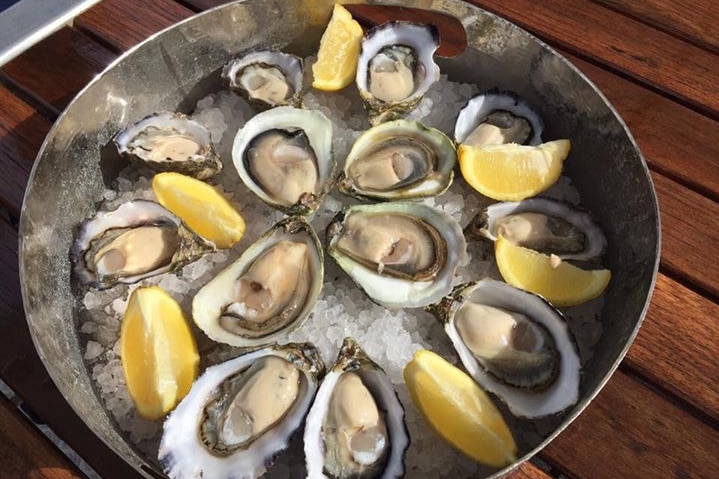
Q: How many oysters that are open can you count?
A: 13